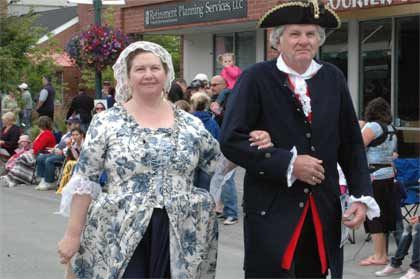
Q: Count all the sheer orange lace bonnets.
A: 0